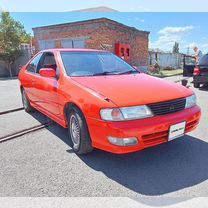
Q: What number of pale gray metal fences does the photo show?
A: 1